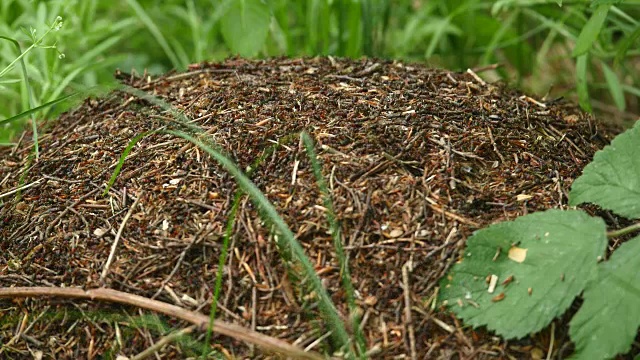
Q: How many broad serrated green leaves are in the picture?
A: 3